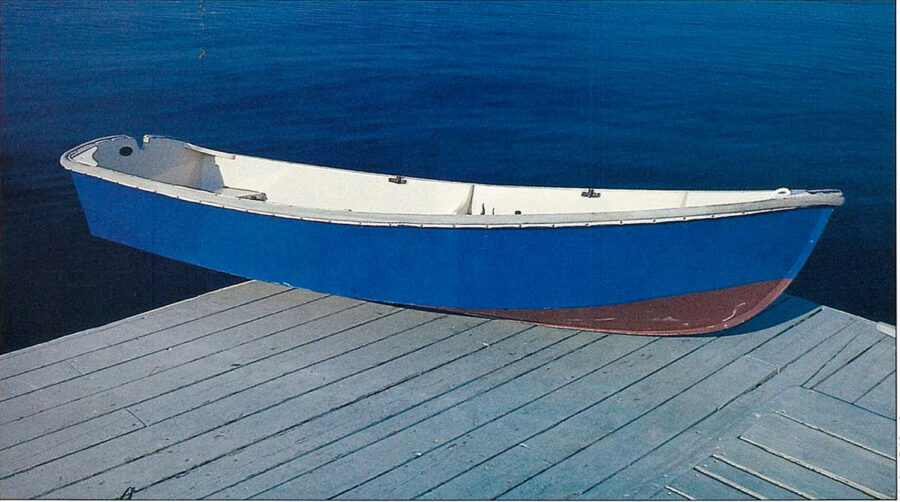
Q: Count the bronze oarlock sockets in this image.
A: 2